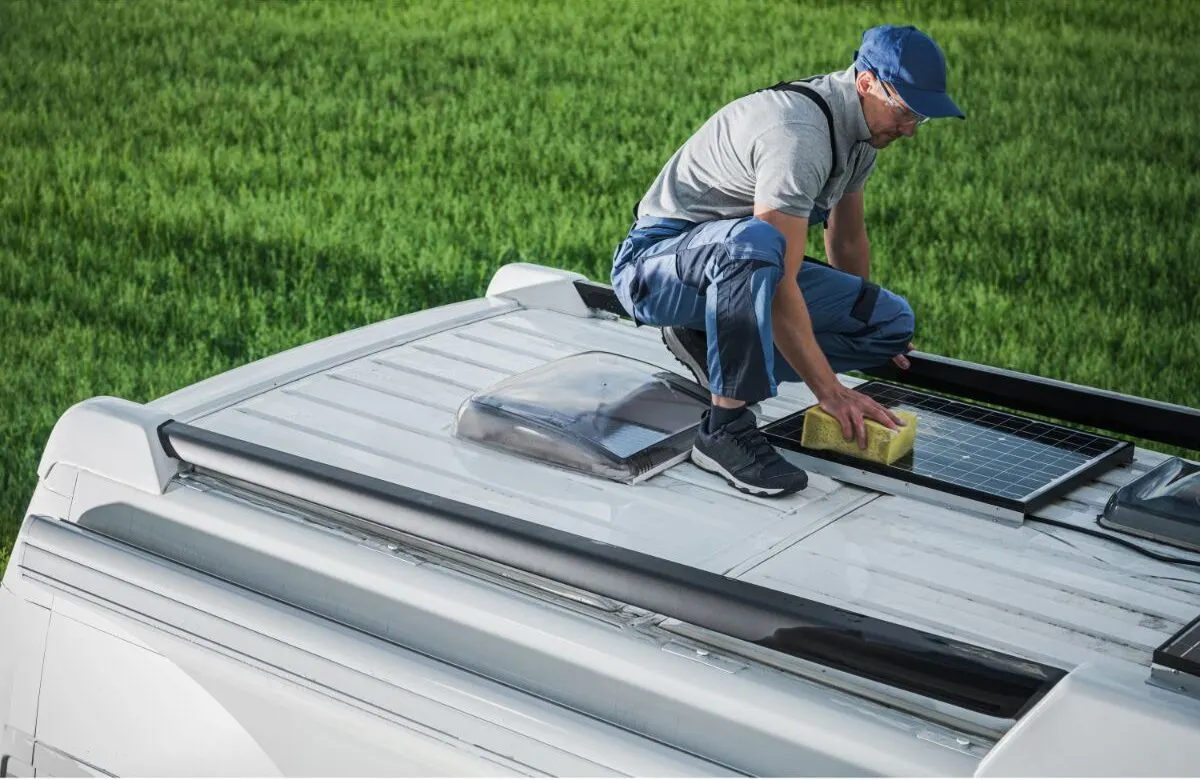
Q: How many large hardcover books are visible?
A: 0